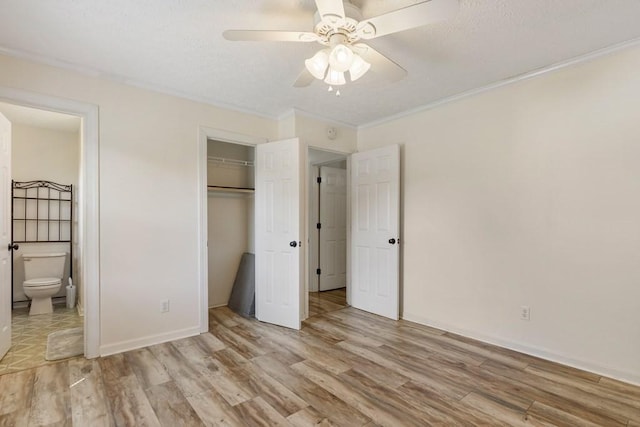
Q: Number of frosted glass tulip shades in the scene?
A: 4